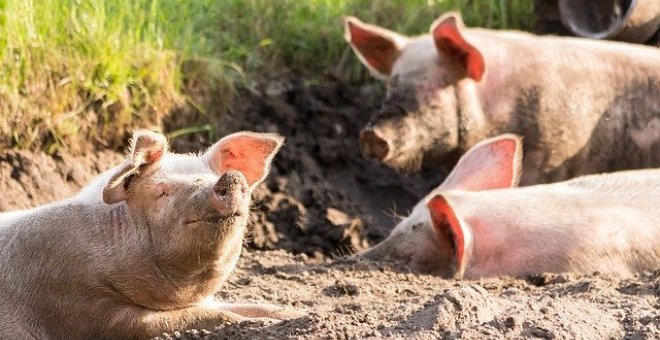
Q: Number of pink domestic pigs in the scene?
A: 3